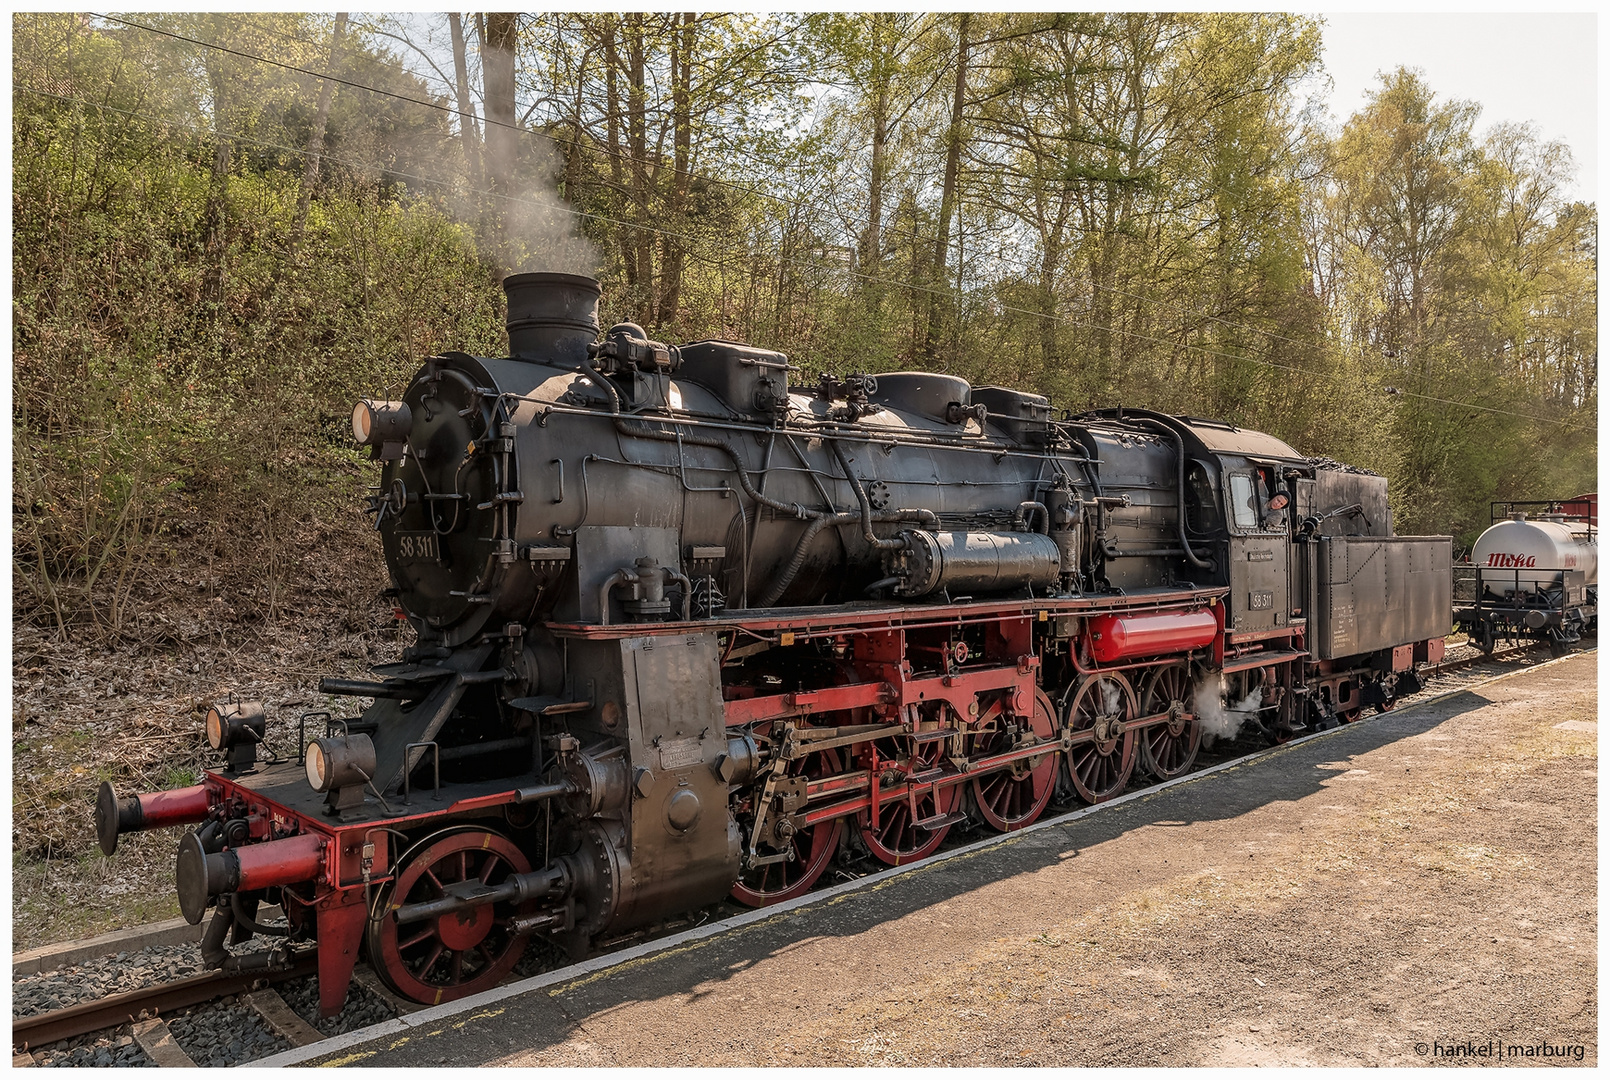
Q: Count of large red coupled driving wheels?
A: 5